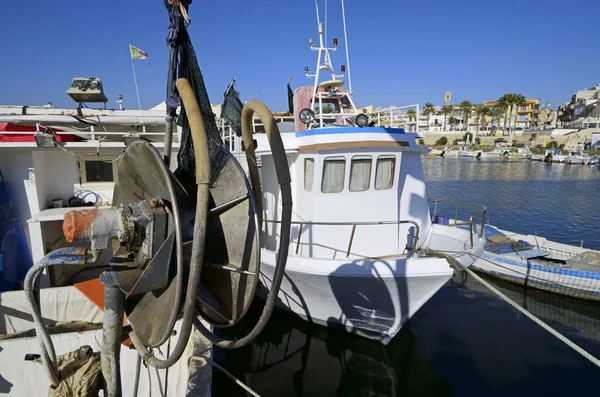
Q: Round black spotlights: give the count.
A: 2